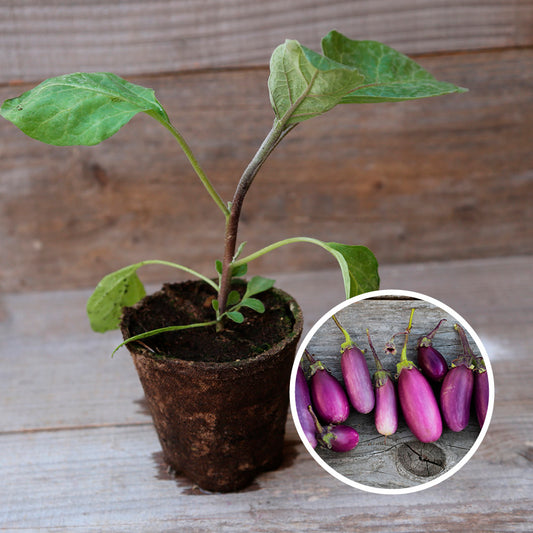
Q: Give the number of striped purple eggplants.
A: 0